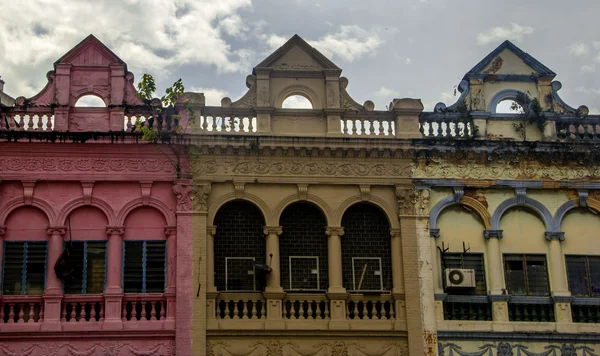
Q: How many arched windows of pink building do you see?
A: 3